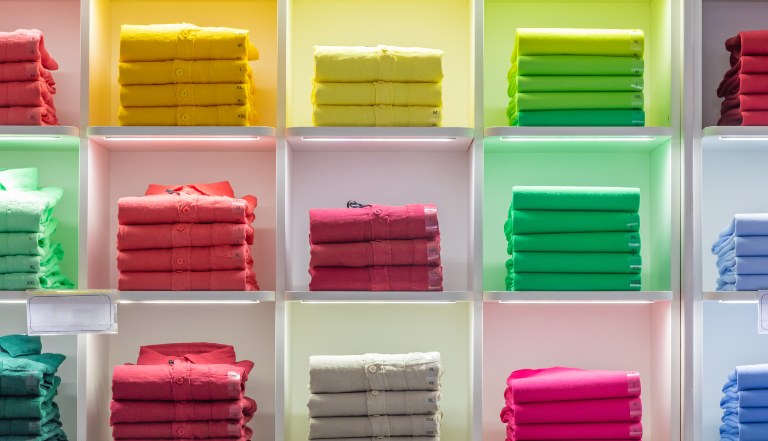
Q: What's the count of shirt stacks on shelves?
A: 15